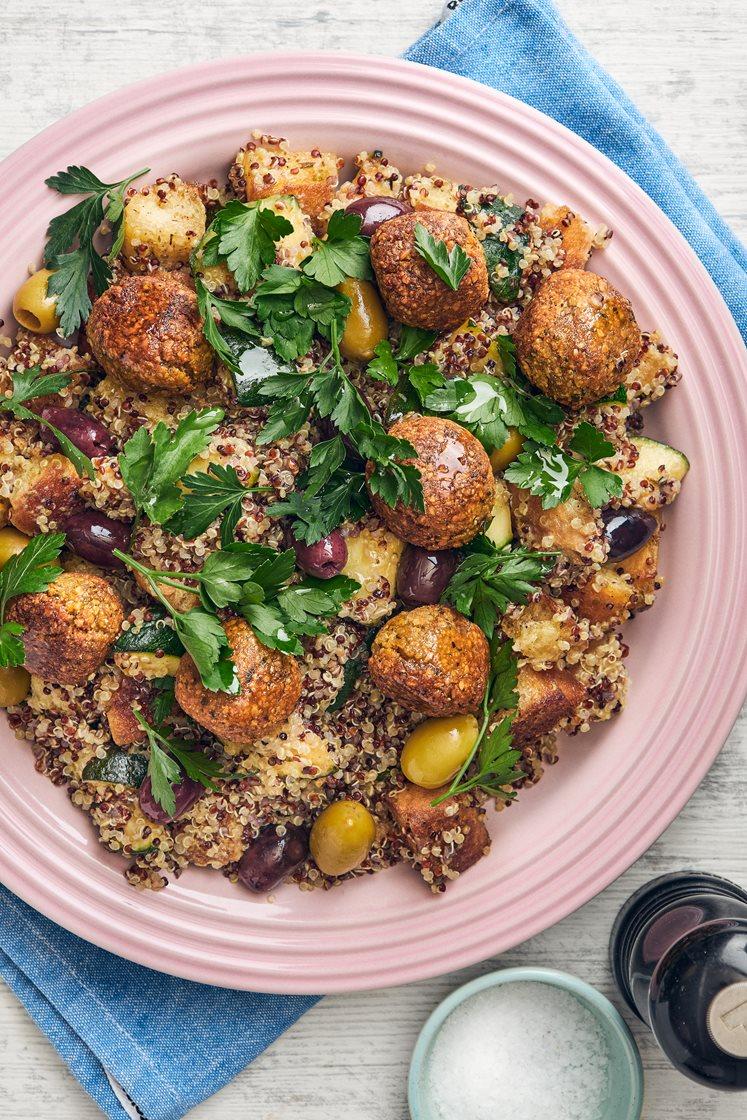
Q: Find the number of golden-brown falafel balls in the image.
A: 7